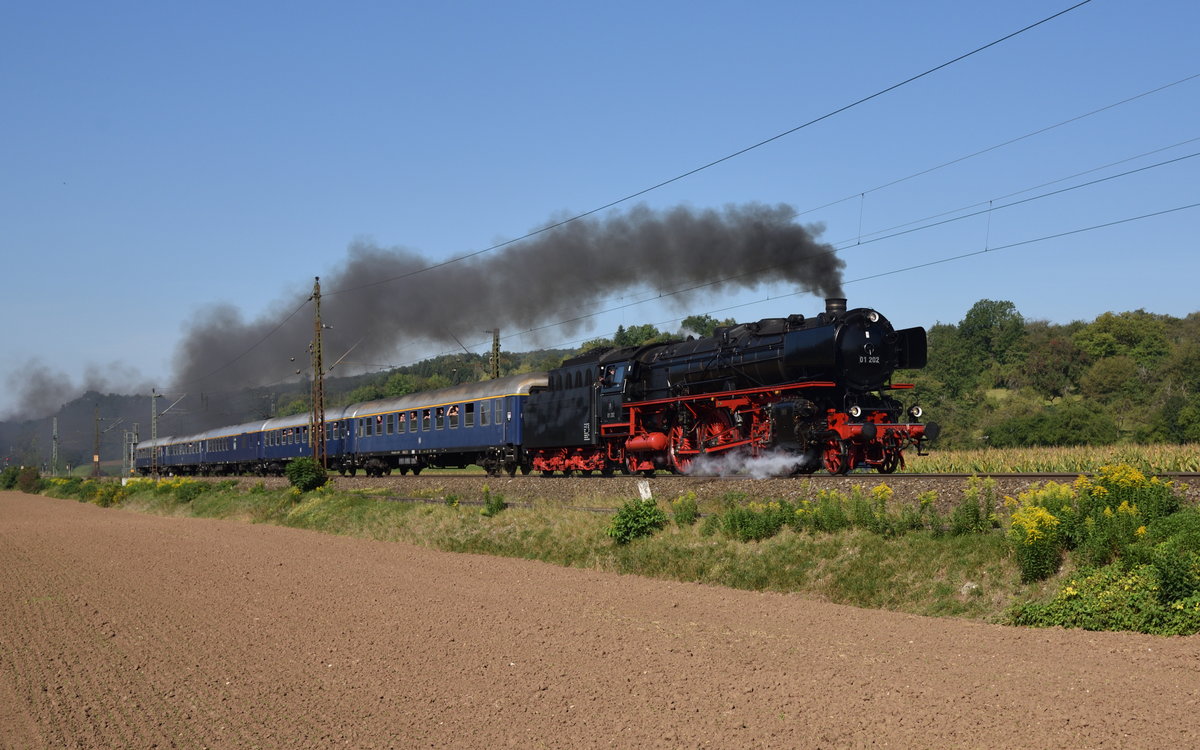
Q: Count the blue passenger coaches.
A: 5